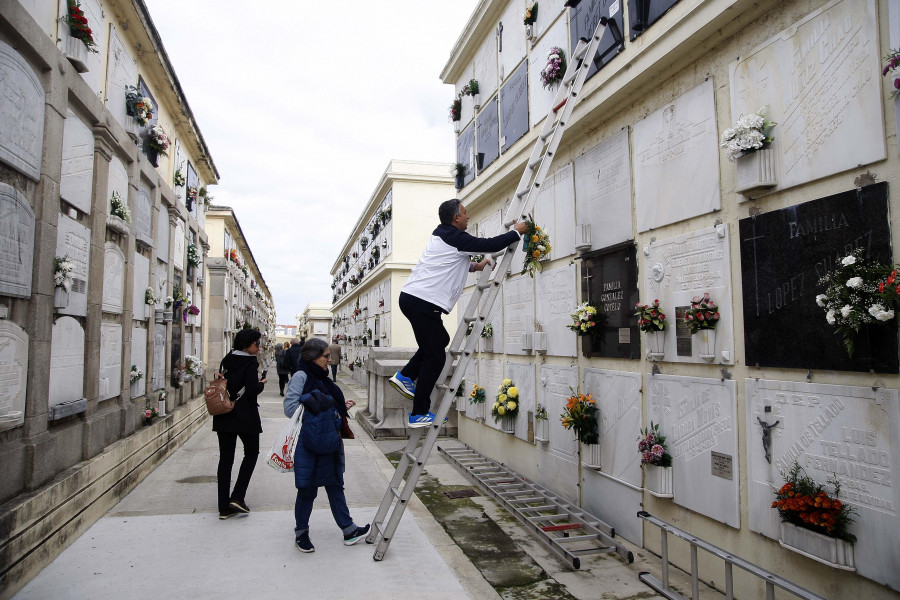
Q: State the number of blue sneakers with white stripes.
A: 2